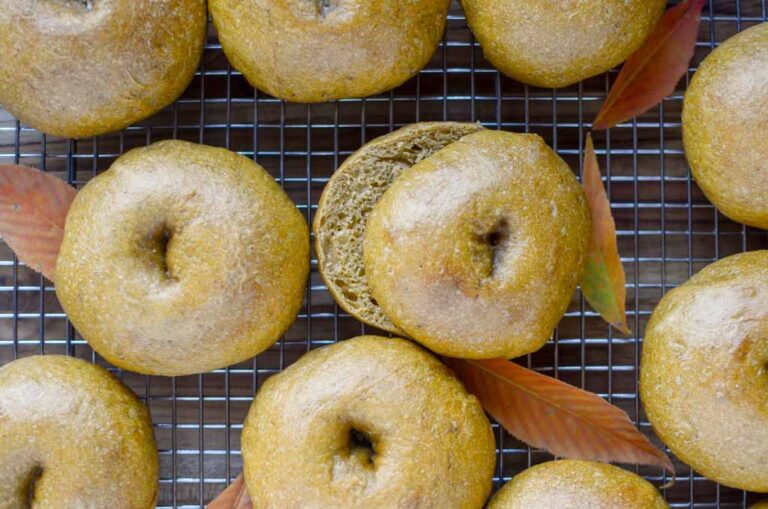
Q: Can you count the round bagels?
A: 10